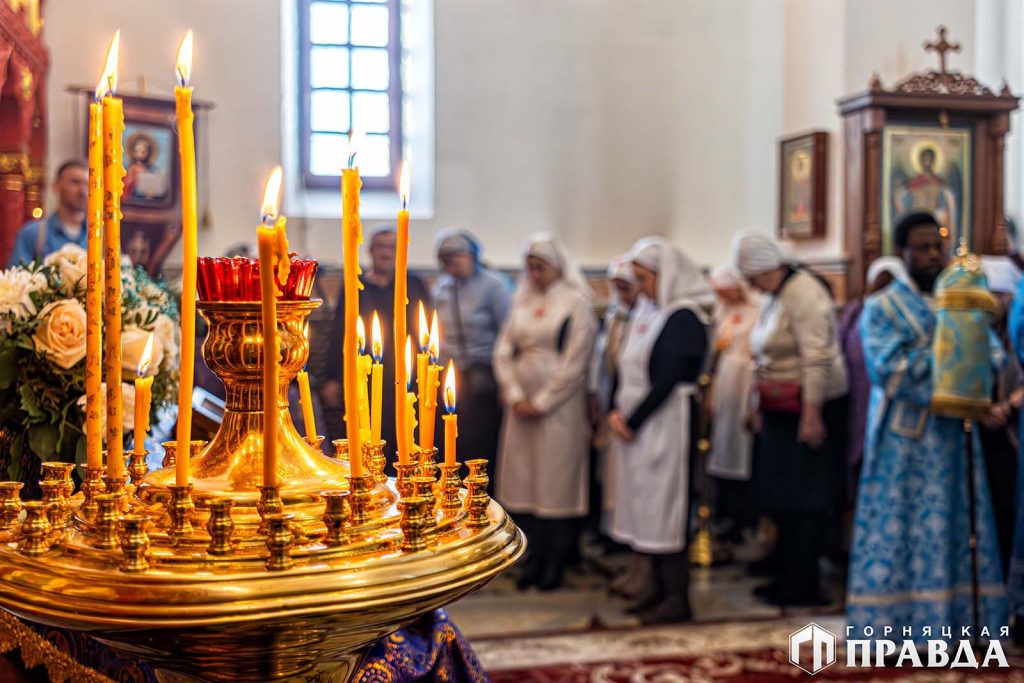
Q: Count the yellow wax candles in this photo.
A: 14